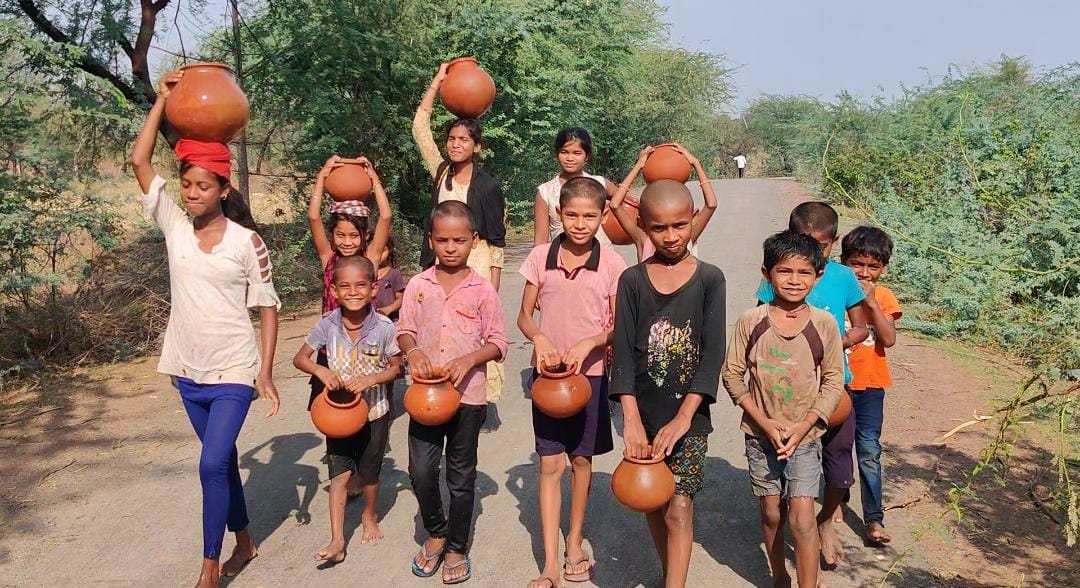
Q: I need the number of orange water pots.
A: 10